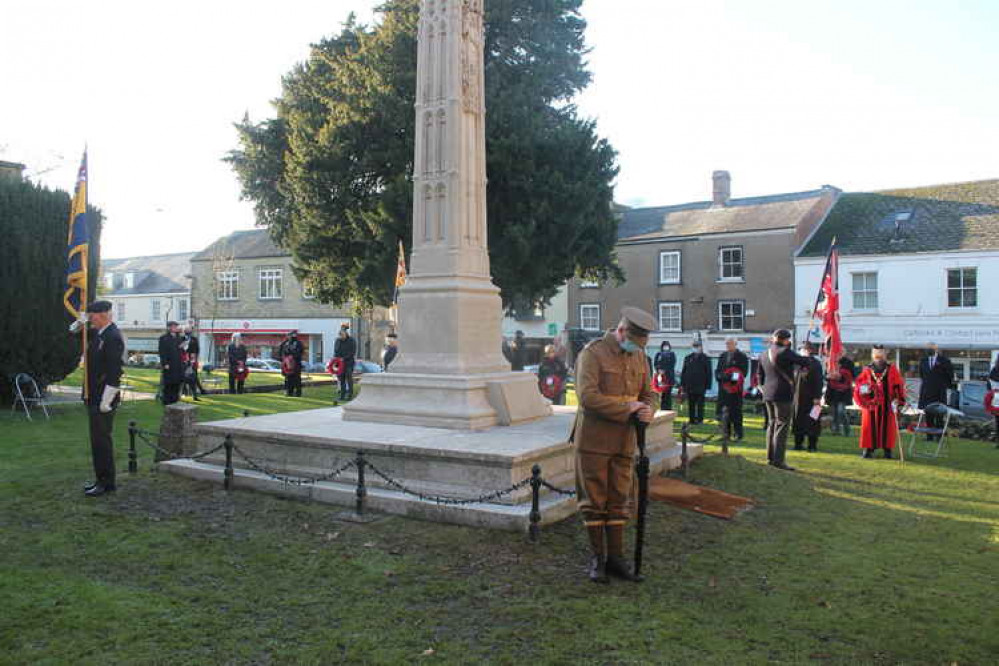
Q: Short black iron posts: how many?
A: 6